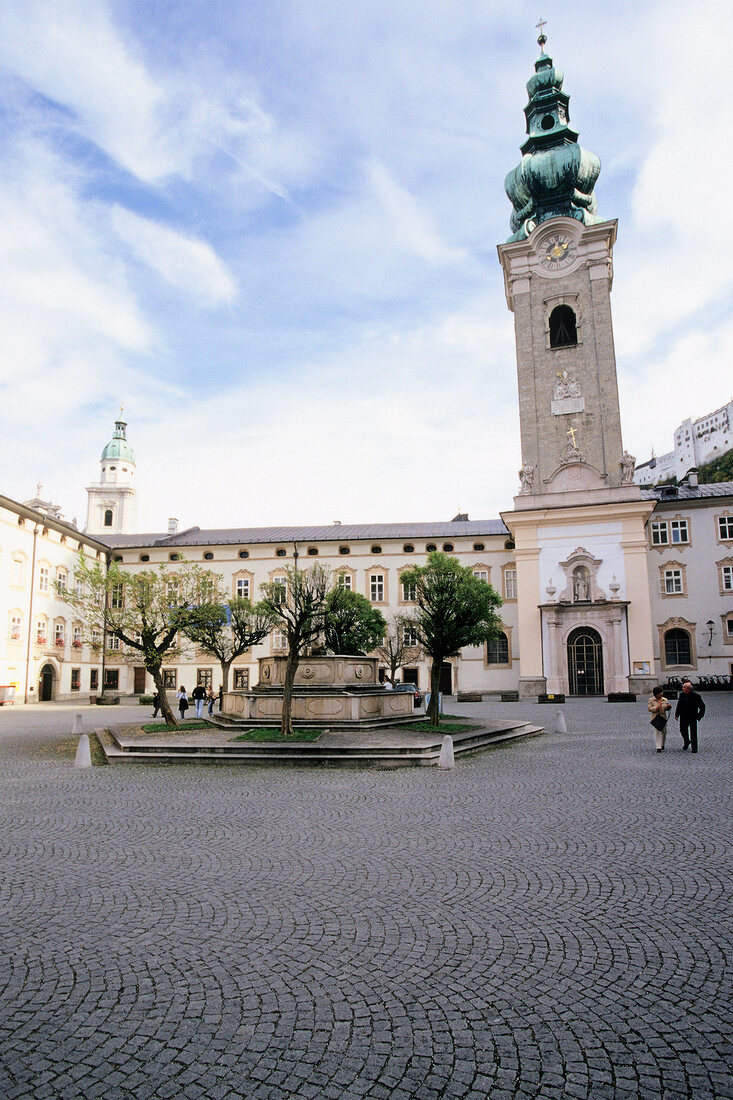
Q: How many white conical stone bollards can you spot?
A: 4